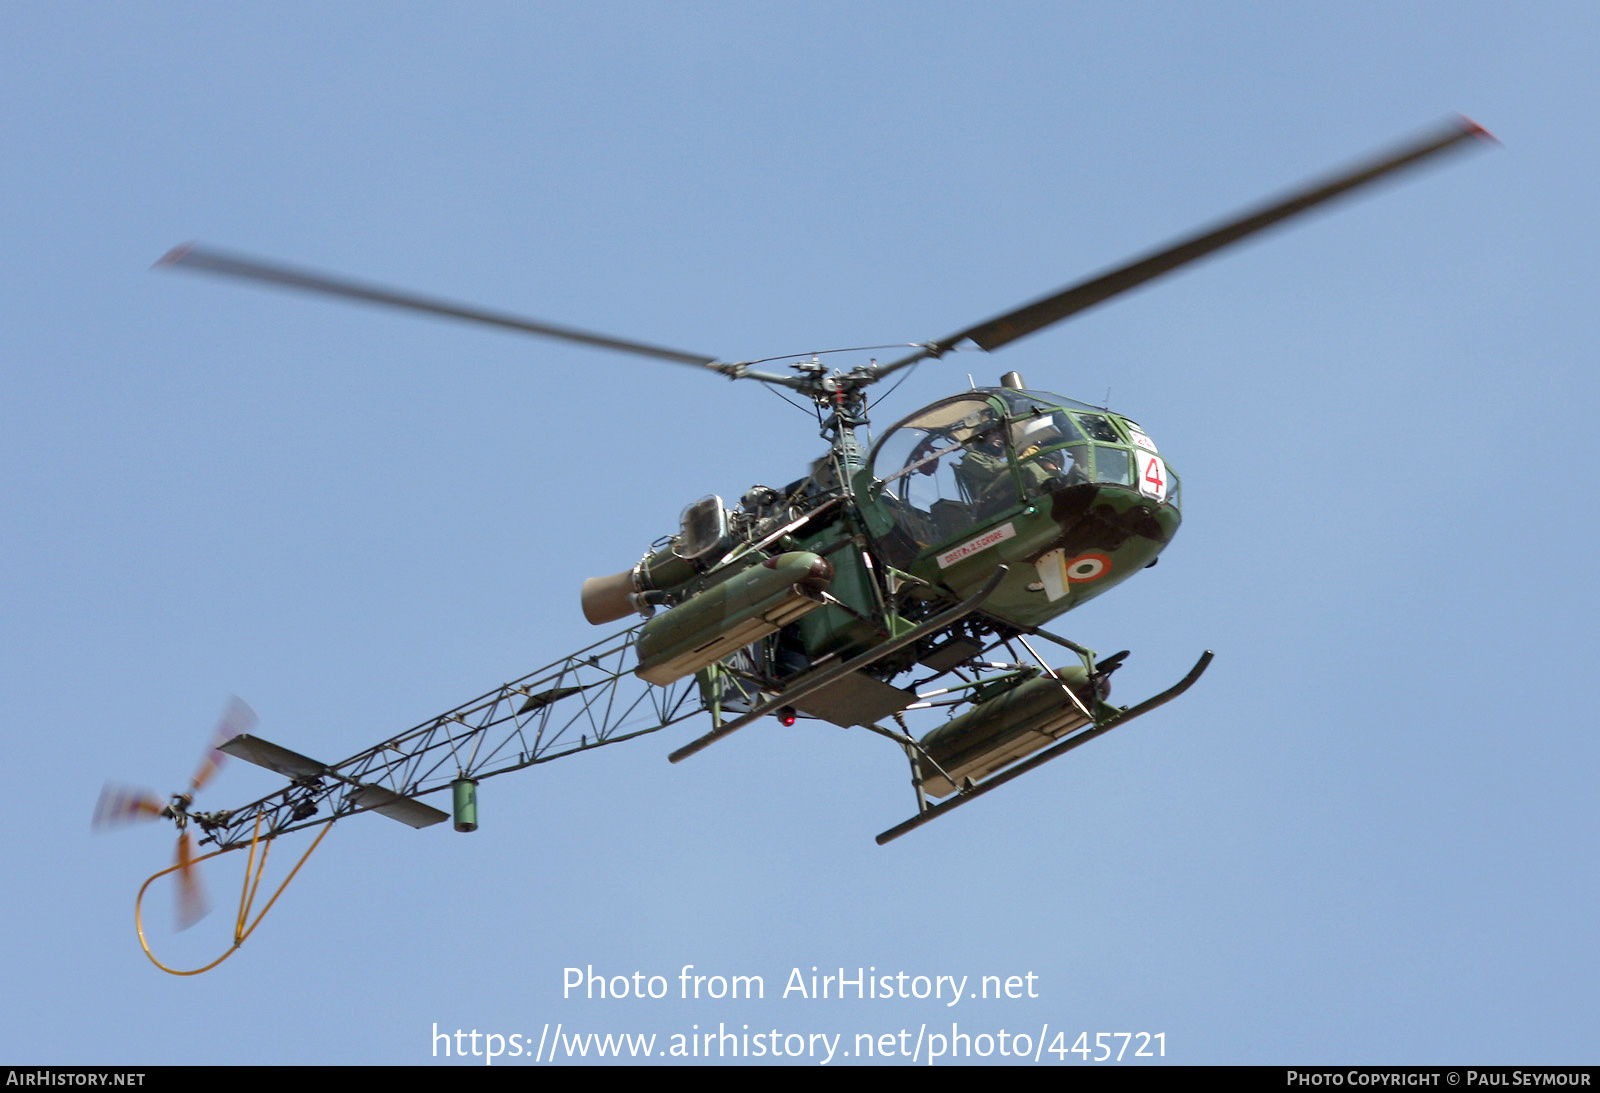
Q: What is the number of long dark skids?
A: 2